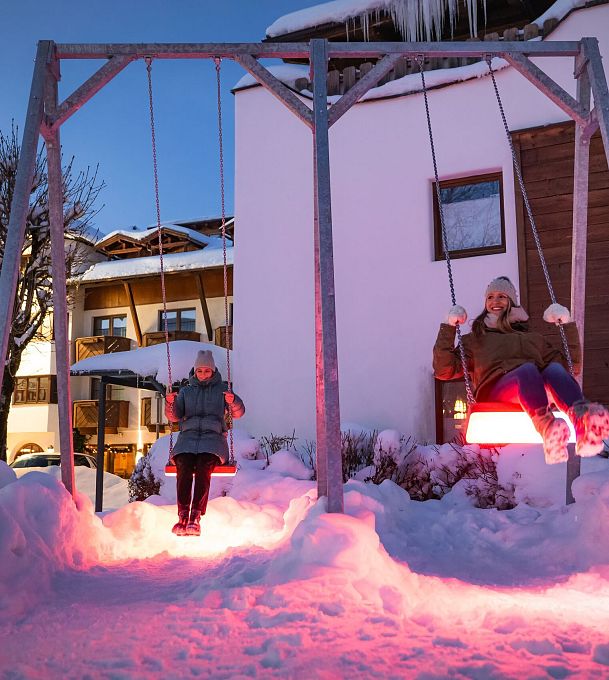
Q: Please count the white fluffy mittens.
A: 2